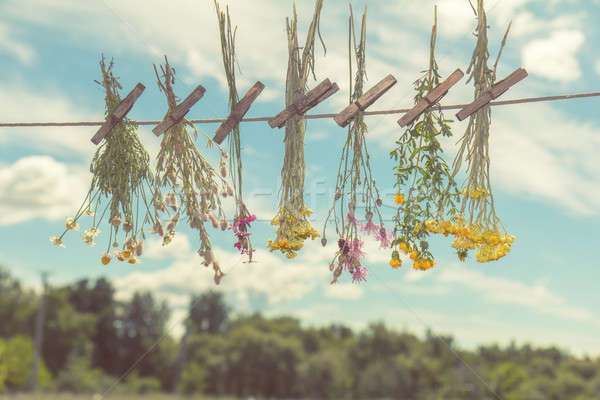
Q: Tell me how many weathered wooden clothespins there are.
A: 7